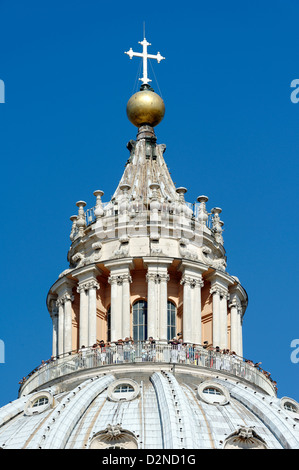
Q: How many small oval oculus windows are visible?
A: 4